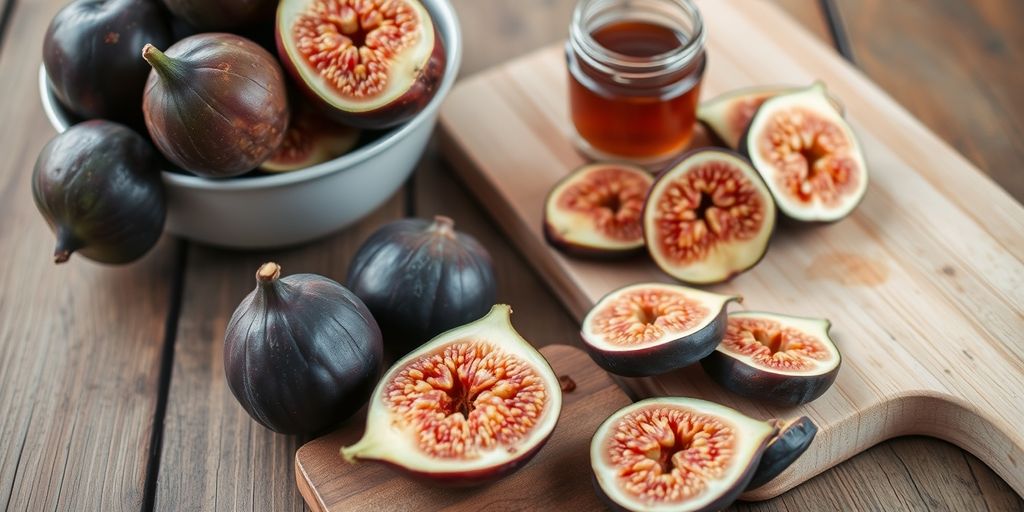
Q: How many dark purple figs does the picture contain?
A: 6